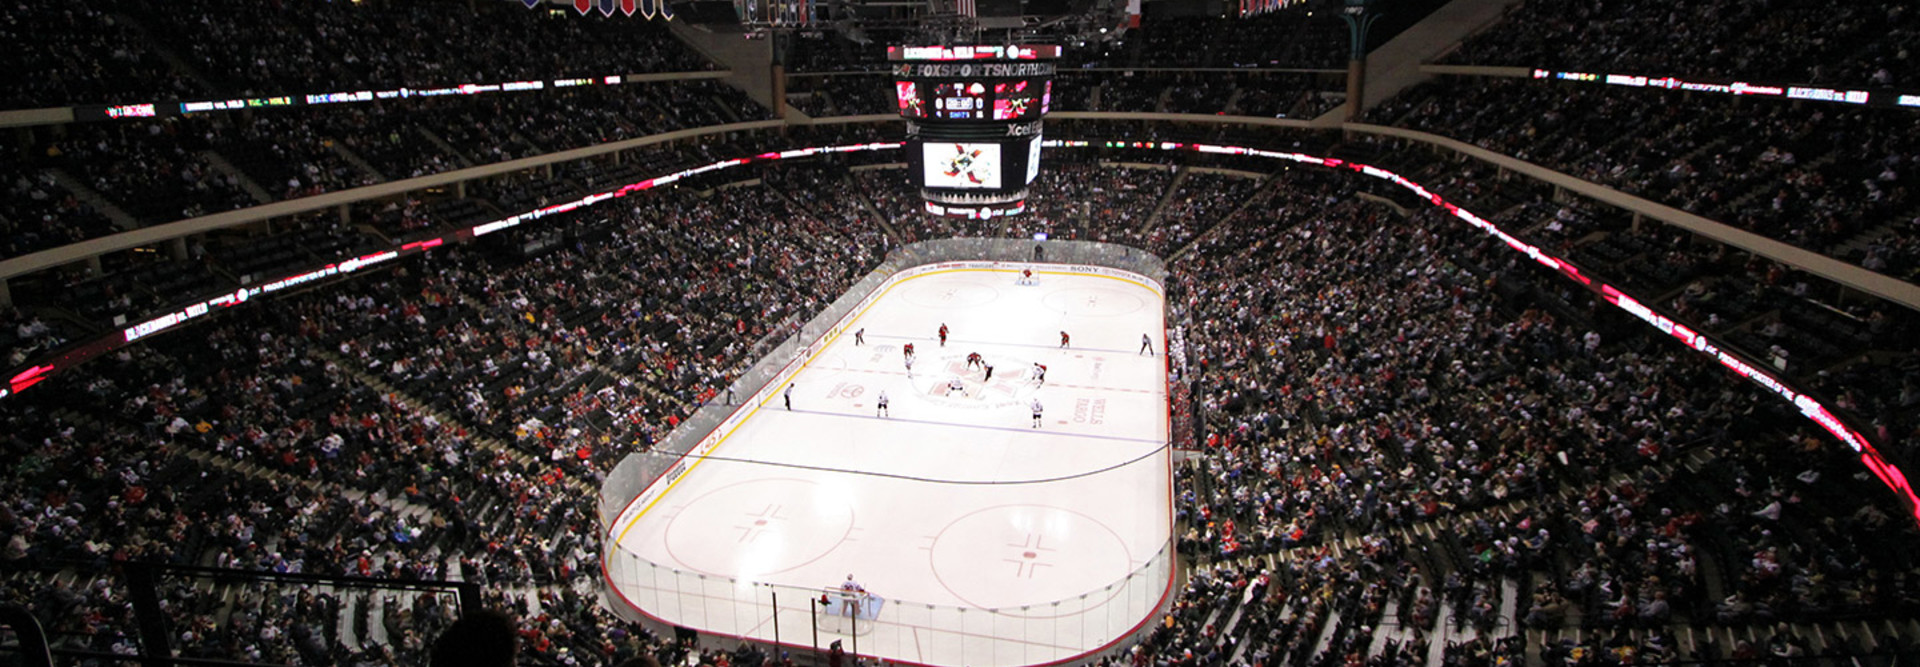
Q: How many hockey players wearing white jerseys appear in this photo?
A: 6